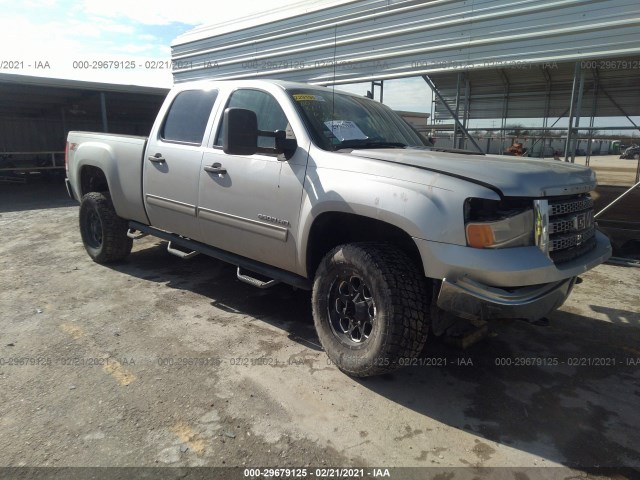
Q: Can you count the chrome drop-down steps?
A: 3